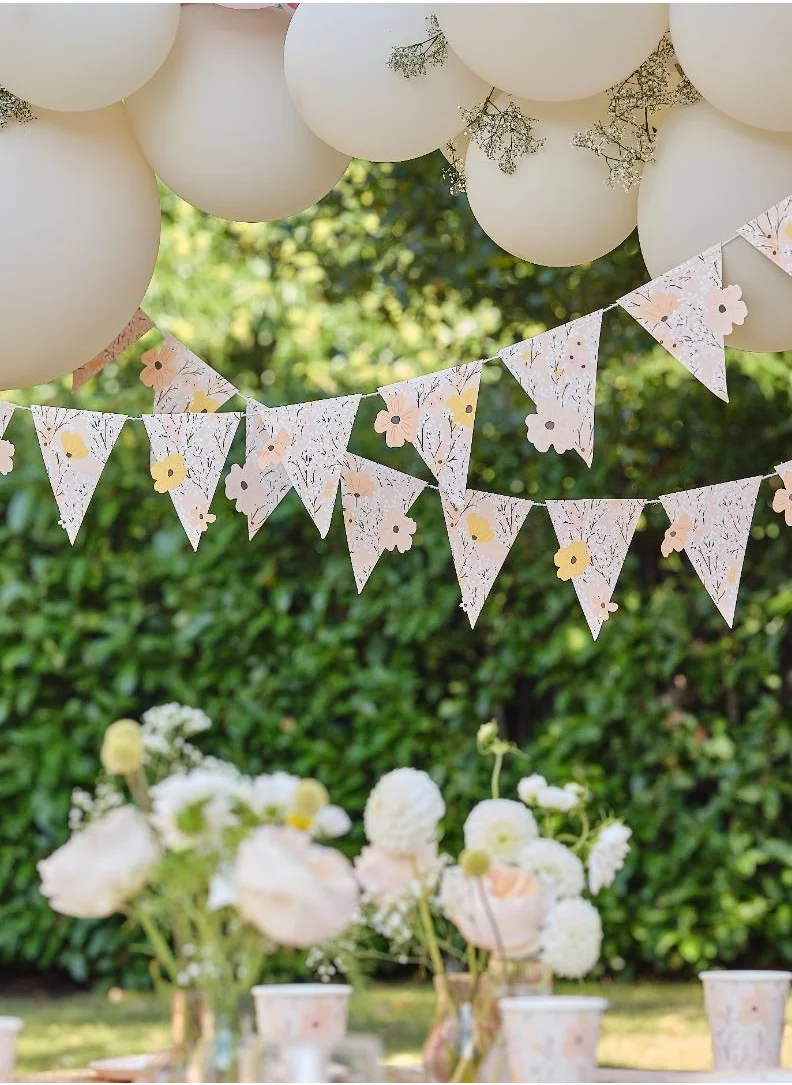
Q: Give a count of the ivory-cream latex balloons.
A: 8